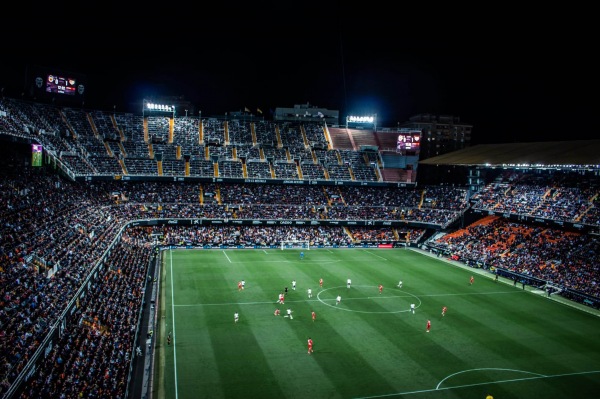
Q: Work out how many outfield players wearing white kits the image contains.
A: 10